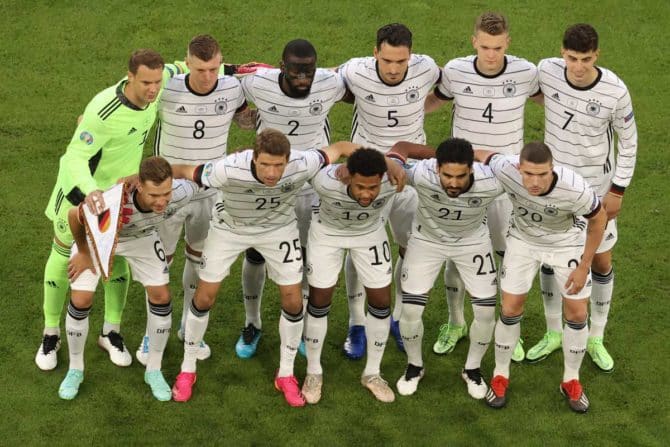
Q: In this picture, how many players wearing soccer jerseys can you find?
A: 11